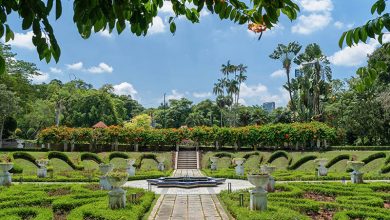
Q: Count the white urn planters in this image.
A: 12